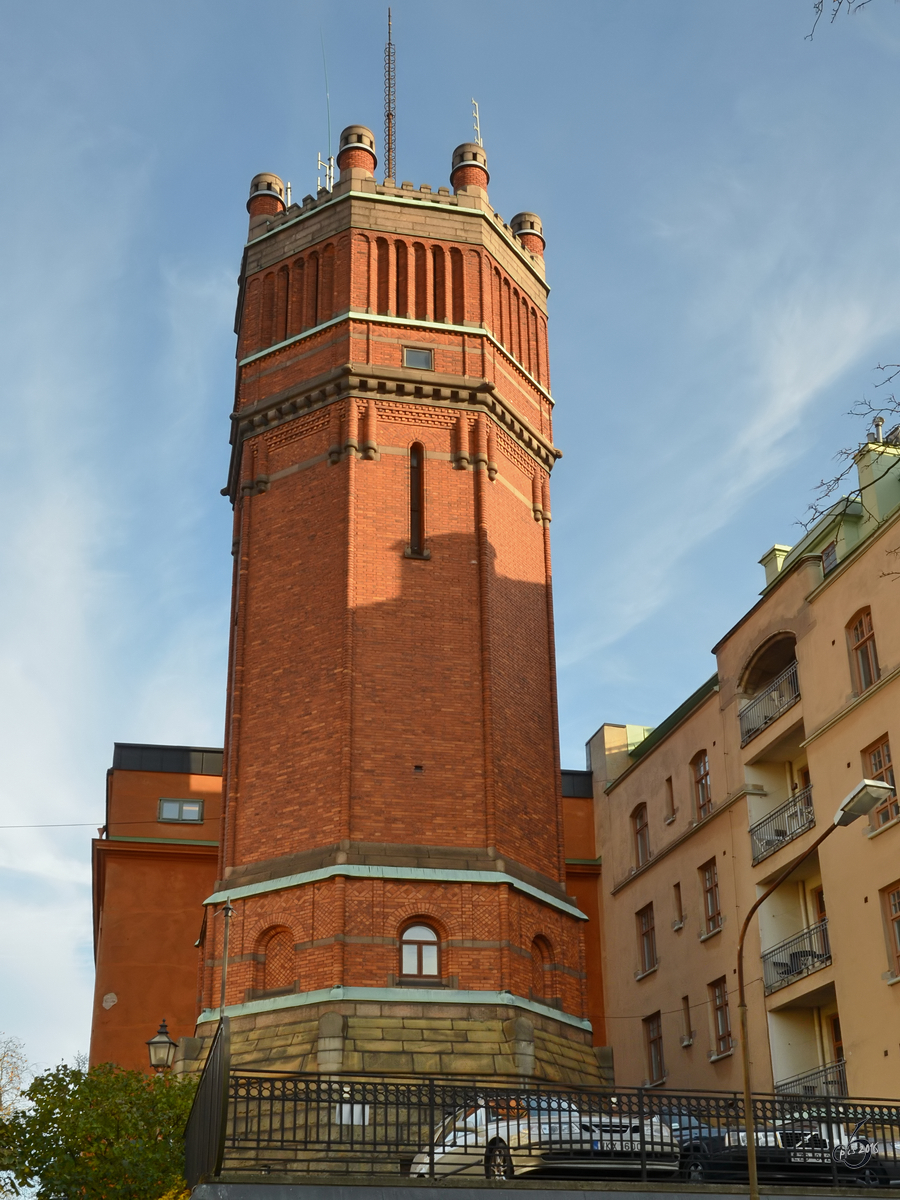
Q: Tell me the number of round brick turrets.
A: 4